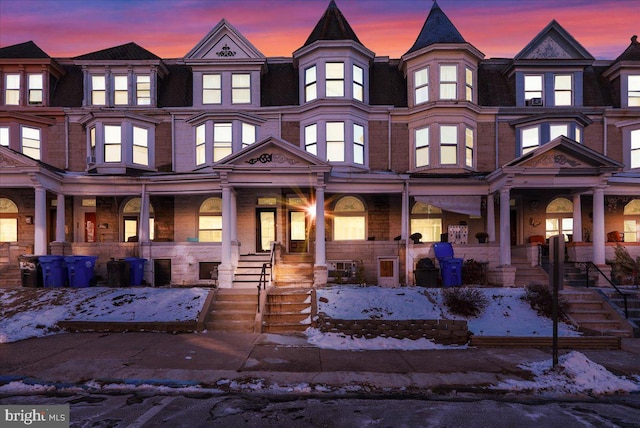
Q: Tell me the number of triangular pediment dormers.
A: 2